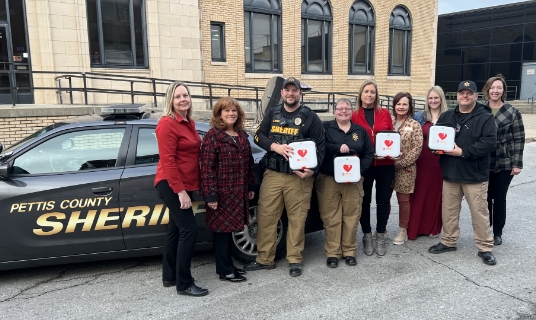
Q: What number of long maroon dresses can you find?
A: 1